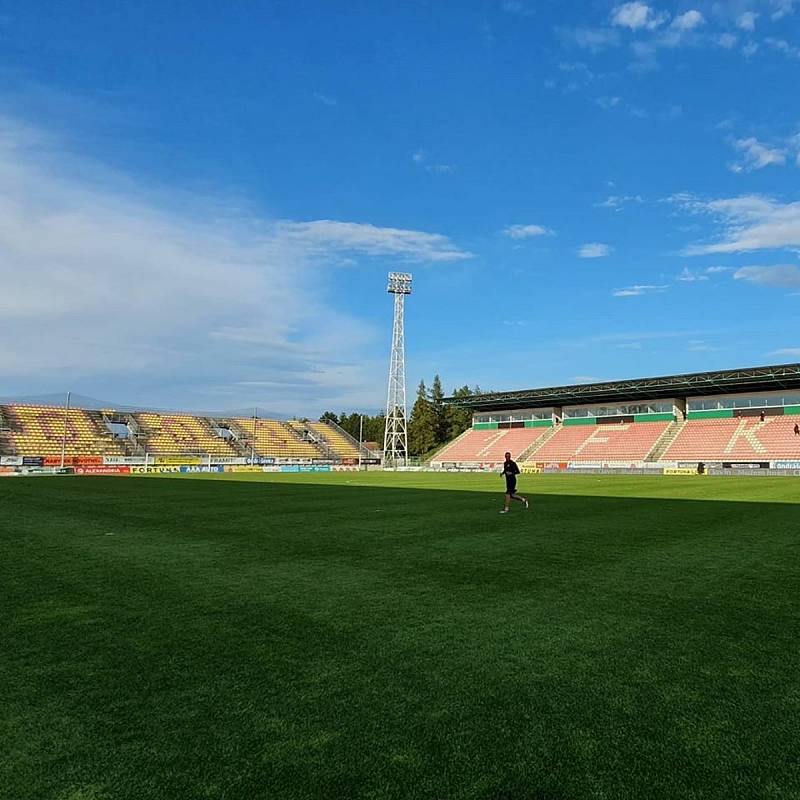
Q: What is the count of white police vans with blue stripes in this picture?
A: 0